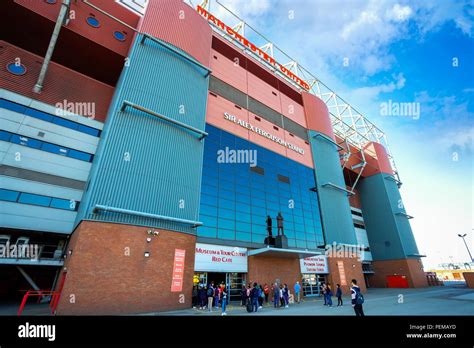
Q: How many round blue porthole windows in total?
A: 4